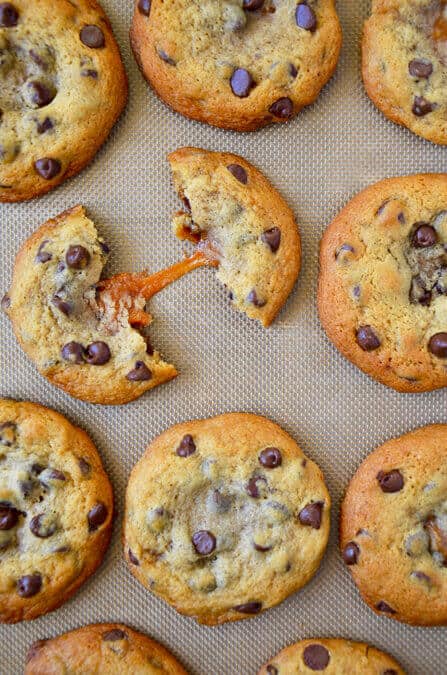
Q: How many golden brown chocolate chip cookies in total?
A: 10